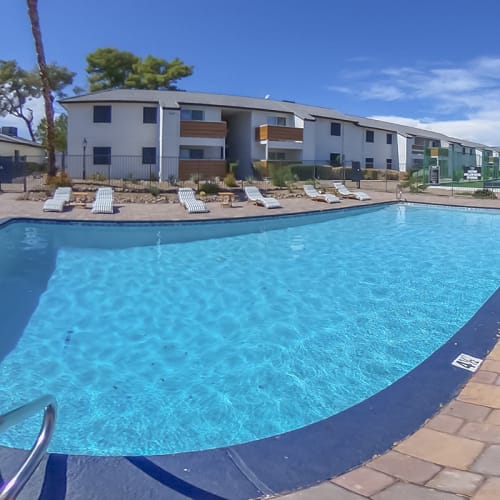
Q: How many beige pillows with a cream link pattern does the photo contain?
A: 0